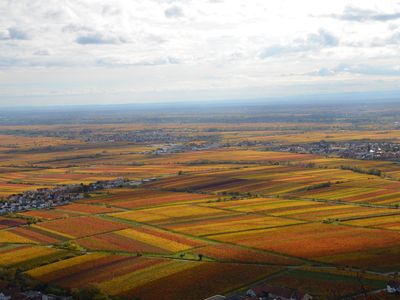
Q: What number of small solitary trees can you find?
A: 2